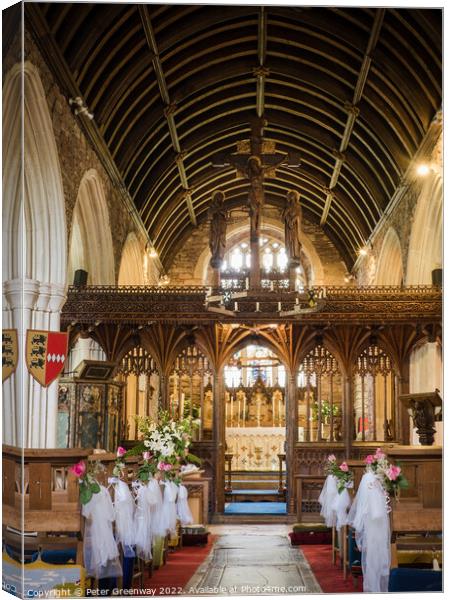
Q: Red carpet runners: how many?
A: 2